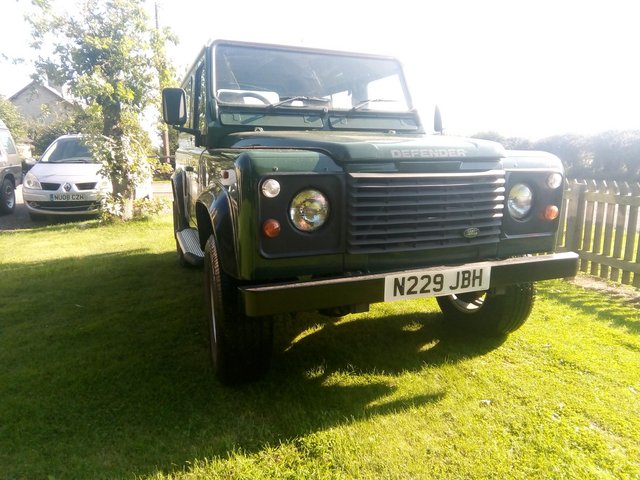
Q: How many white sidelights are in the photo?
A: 2